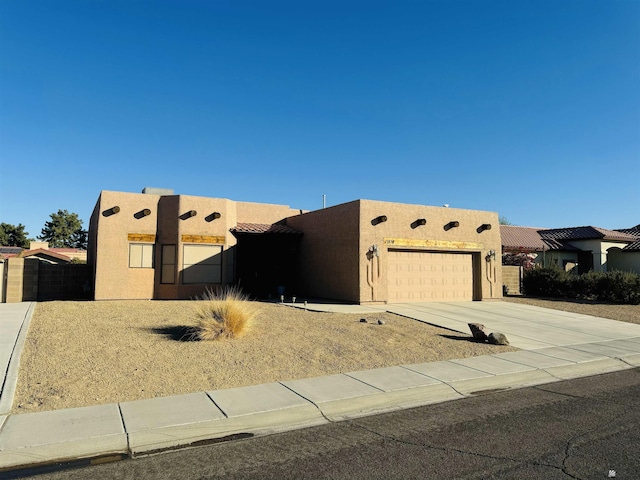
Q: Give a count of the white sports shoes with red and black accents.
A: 0